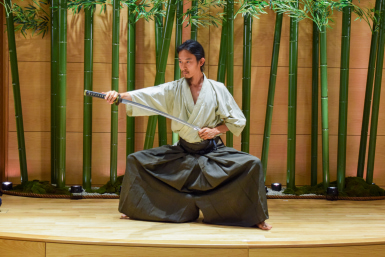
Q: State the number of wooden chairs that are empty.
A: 0